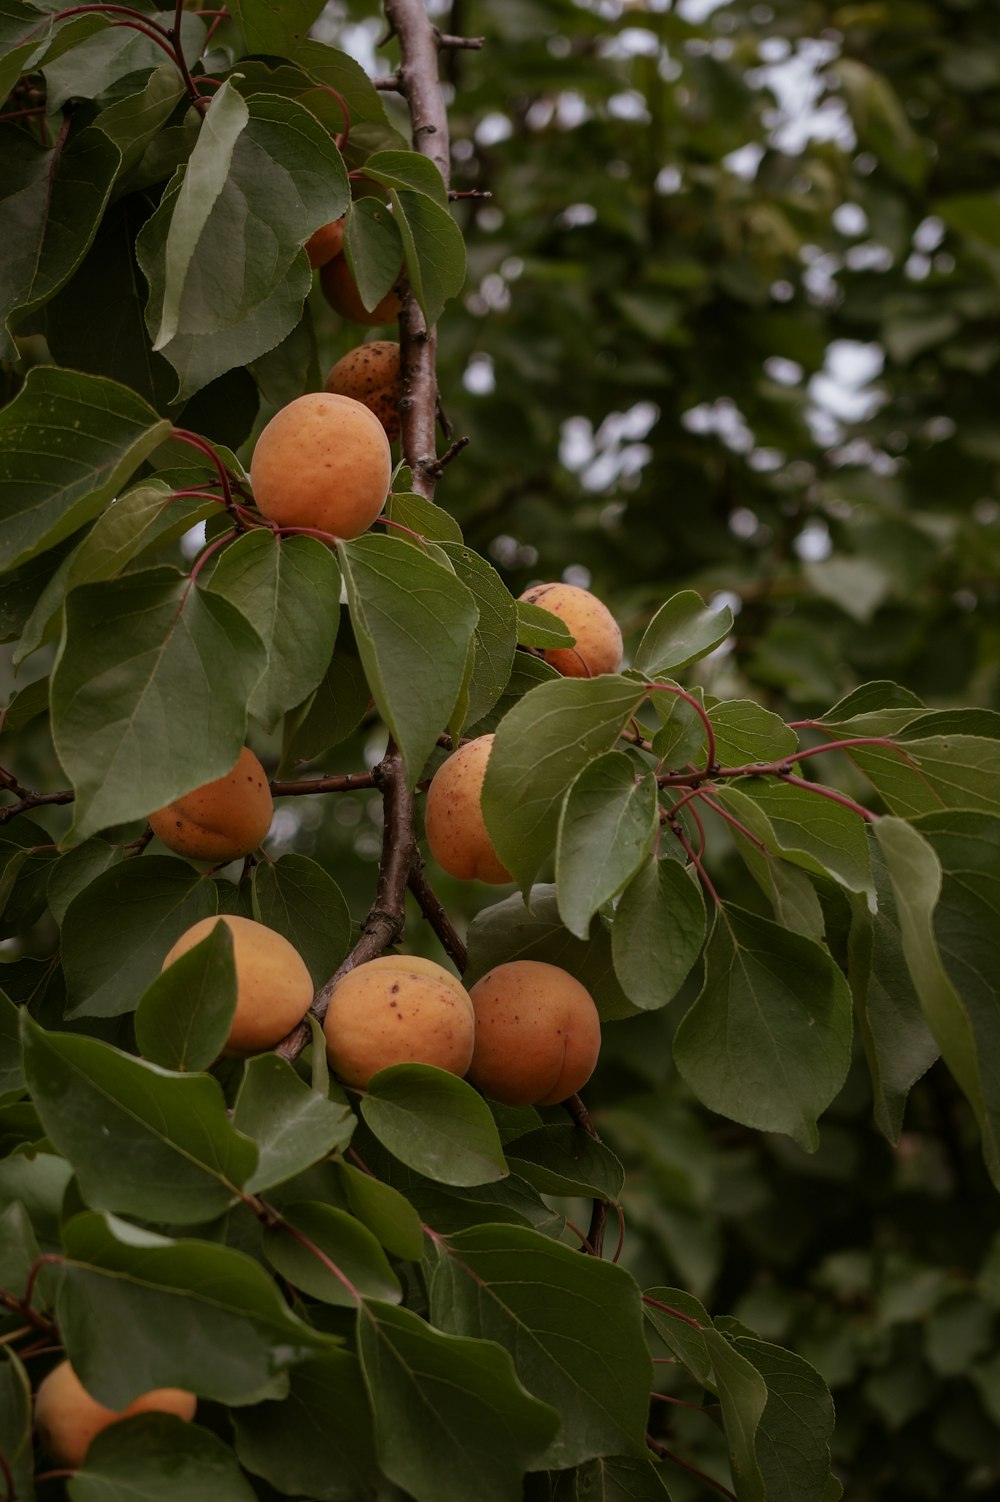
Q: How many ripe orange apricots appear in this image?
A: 11